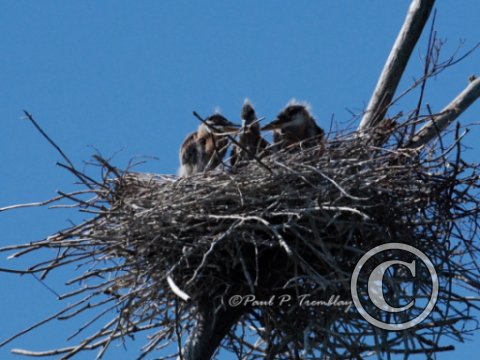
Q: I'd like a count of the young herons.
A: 3